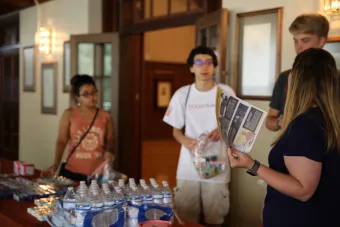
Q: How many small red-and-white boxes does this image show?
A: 2